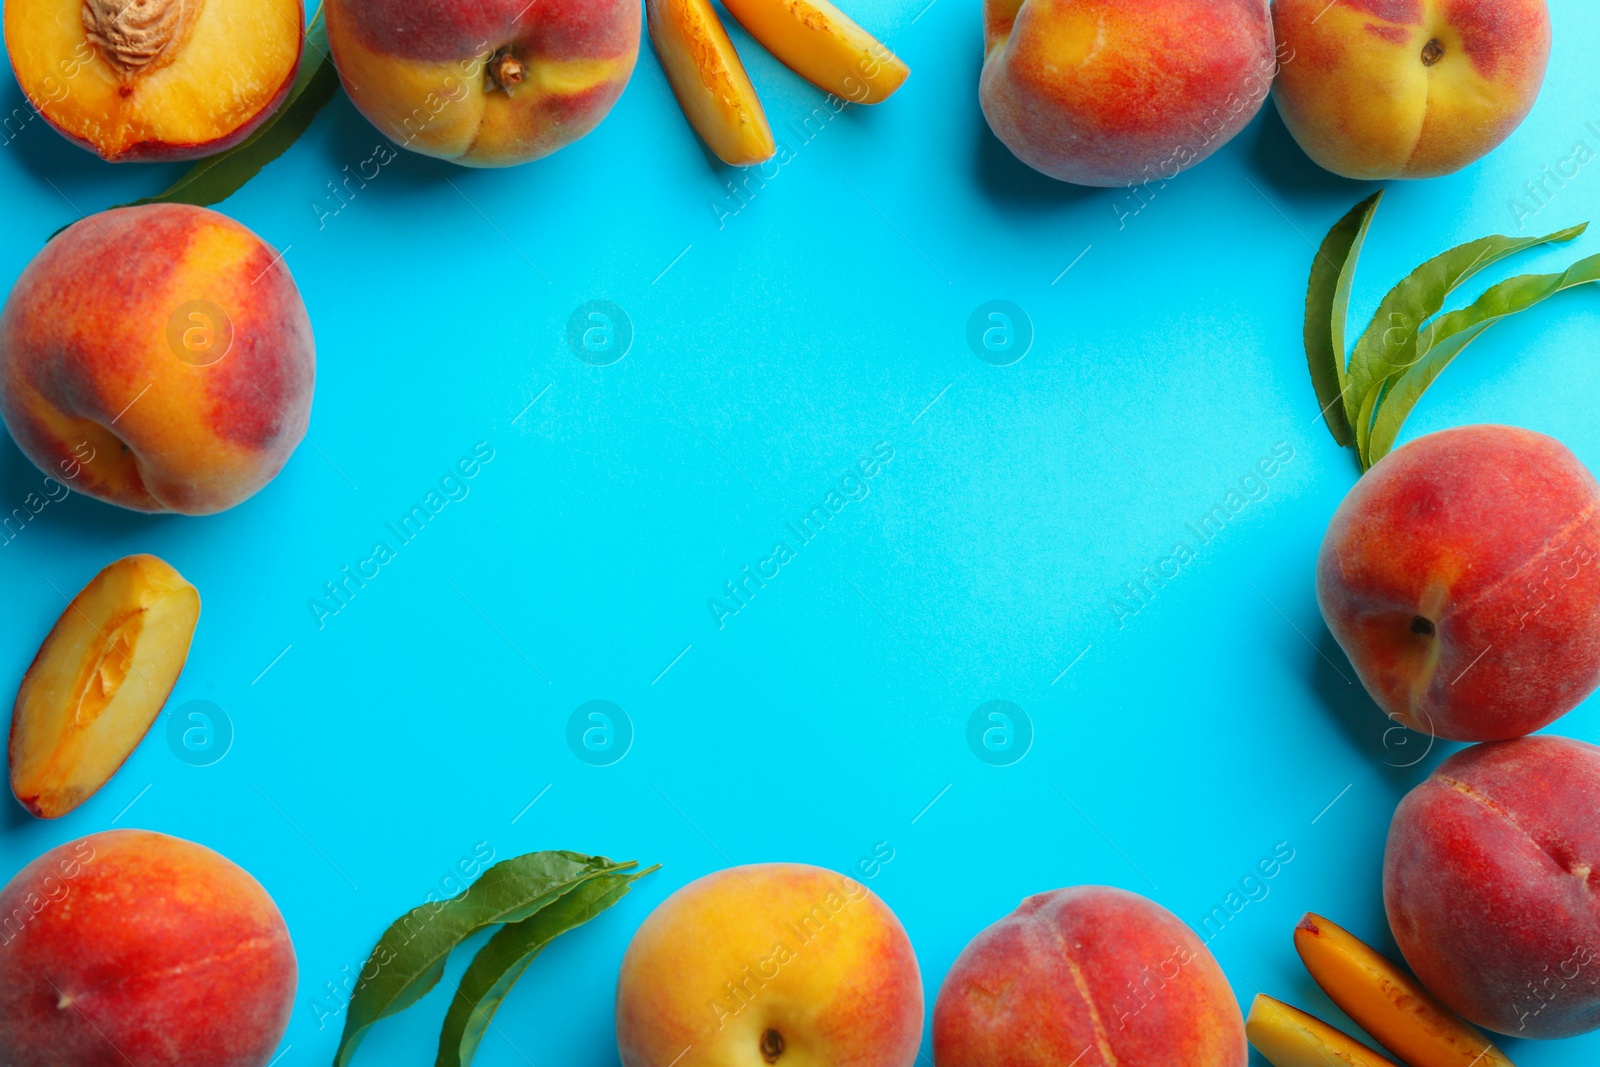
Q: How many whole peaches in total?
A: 9